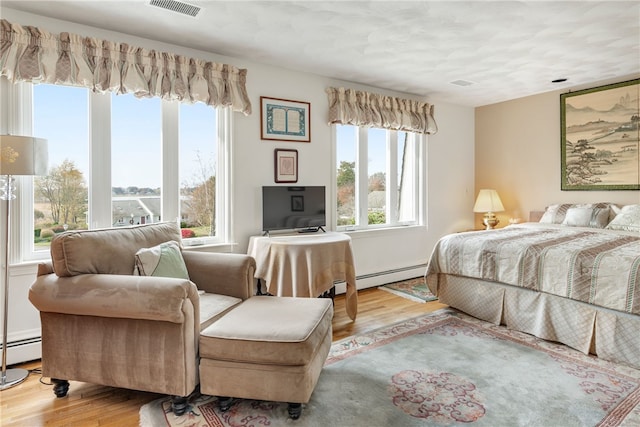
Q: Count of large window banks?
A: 2